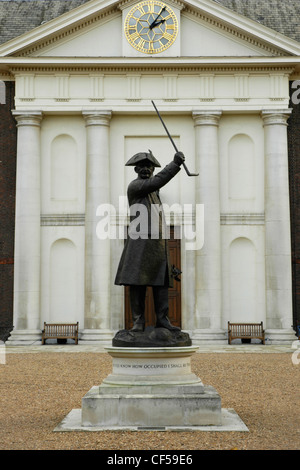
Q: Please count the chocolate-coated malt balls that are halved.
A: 0